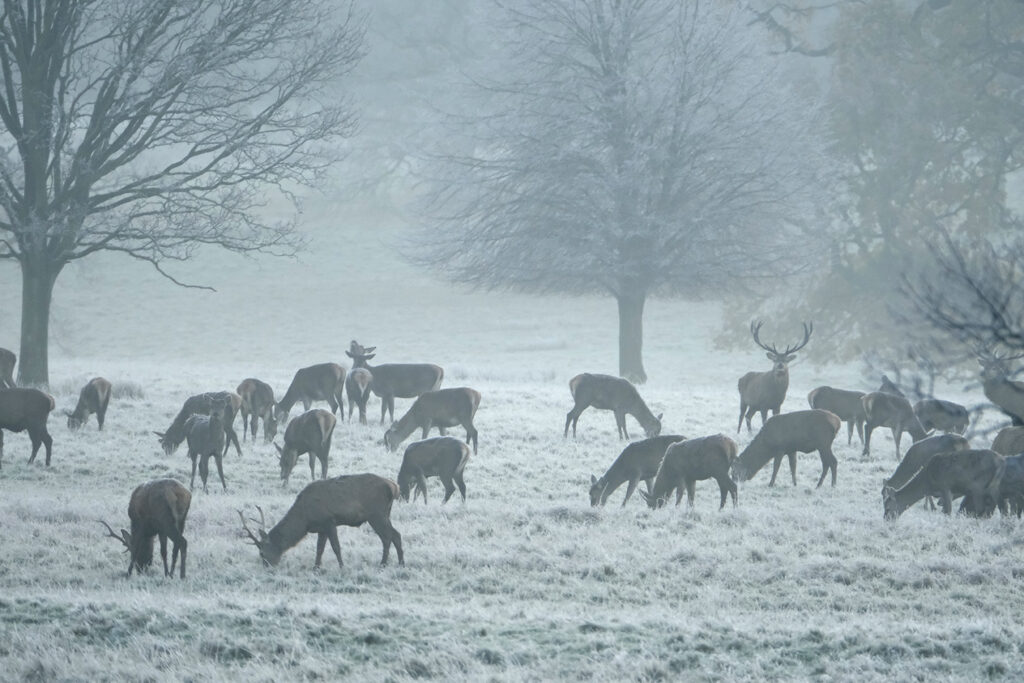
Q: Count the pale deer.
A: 0